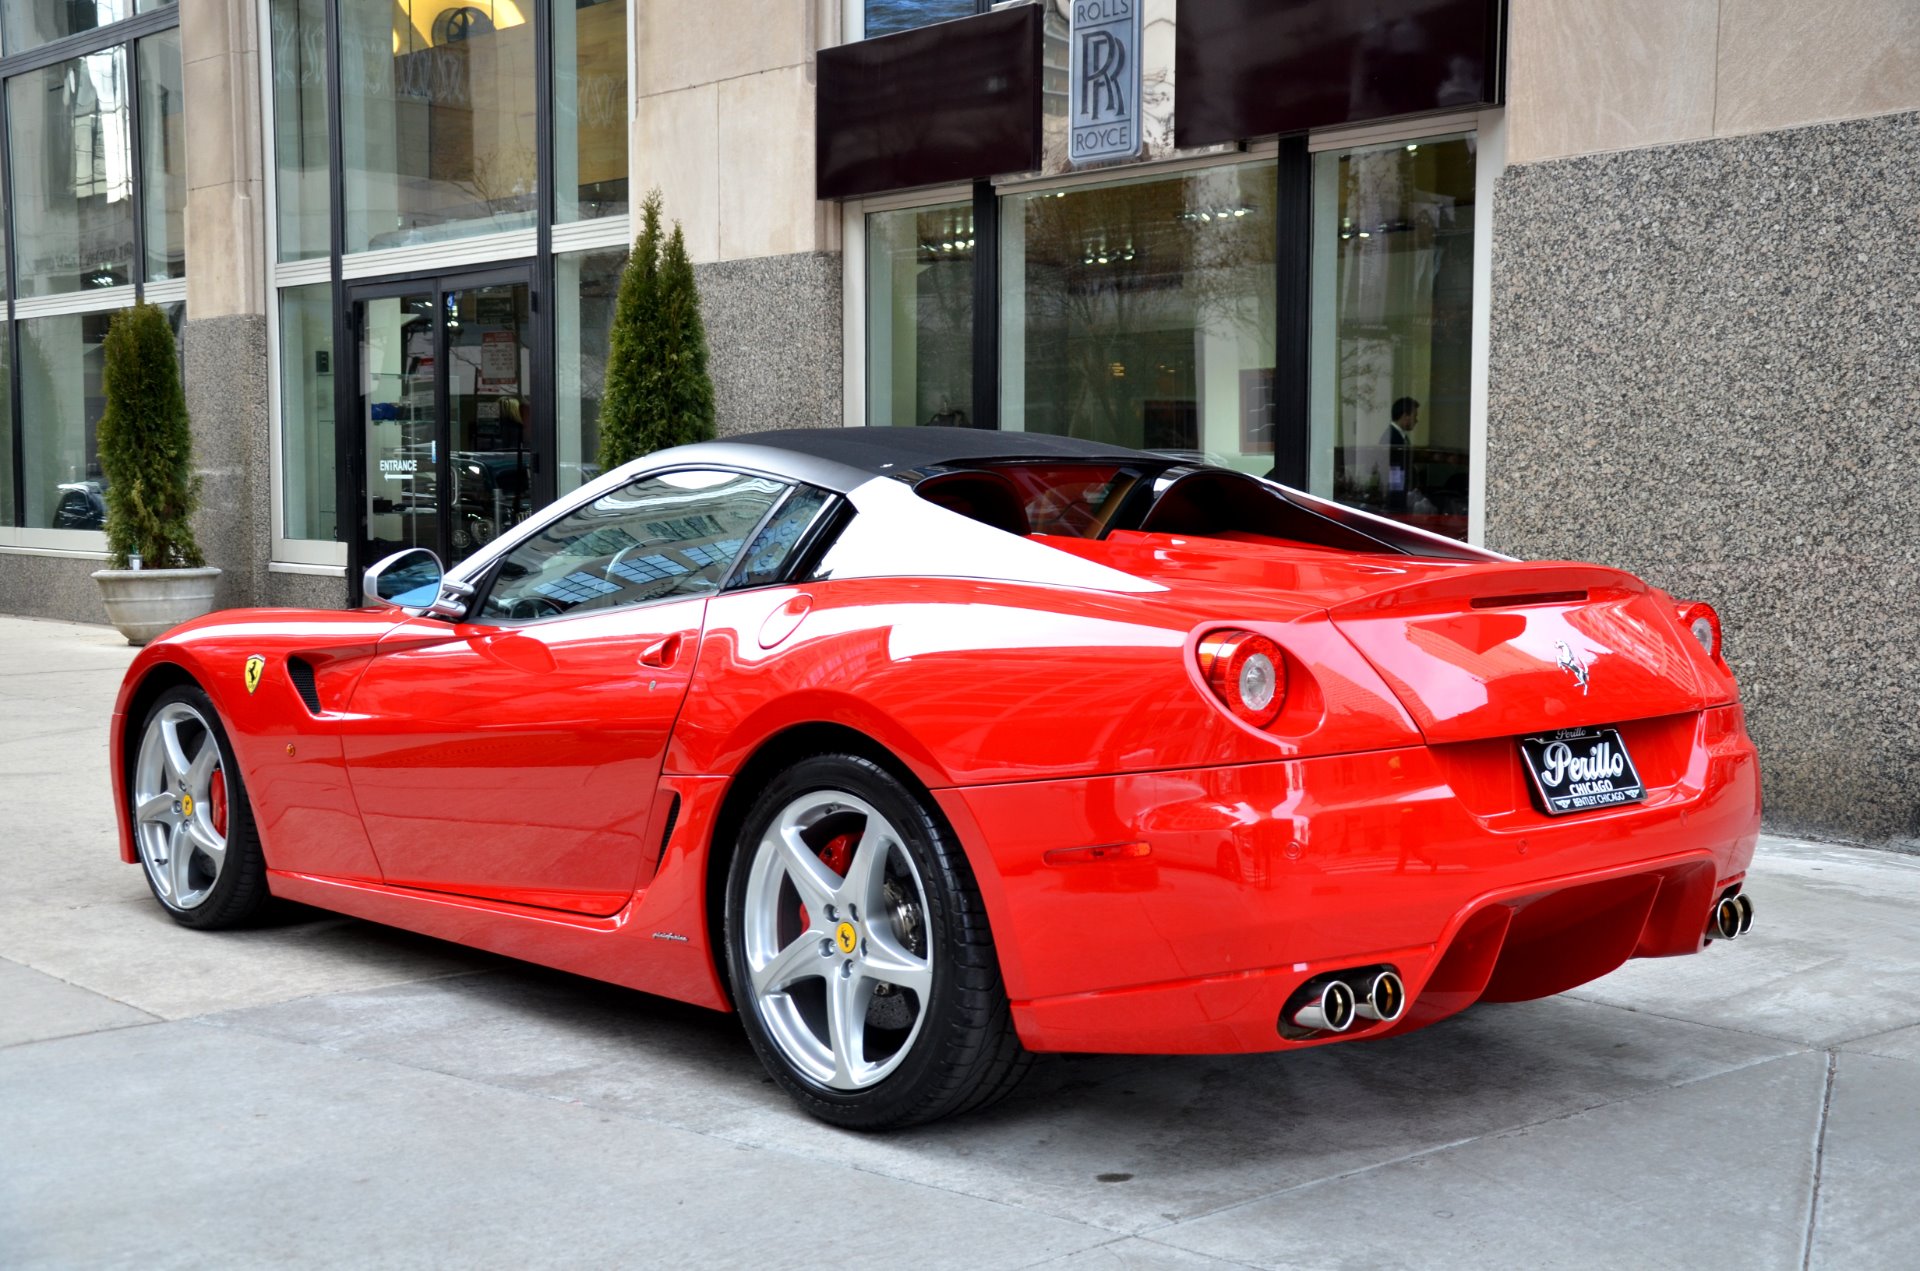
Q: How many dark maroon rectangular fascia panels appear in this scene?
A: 2